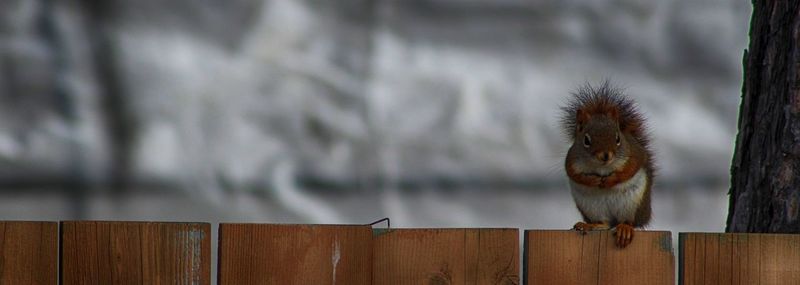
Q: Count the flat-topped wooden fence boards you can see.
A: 6